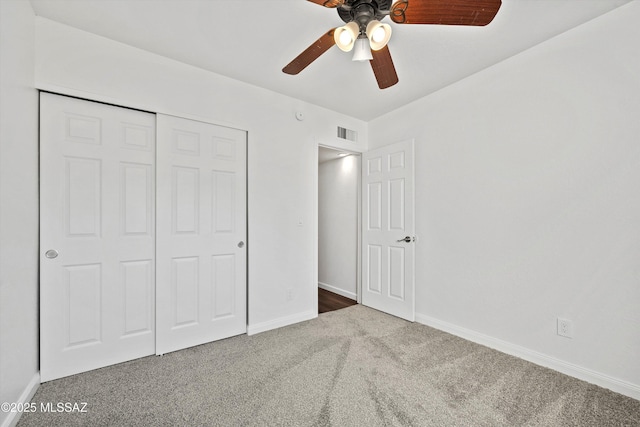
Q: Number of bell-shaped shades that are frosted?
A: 3